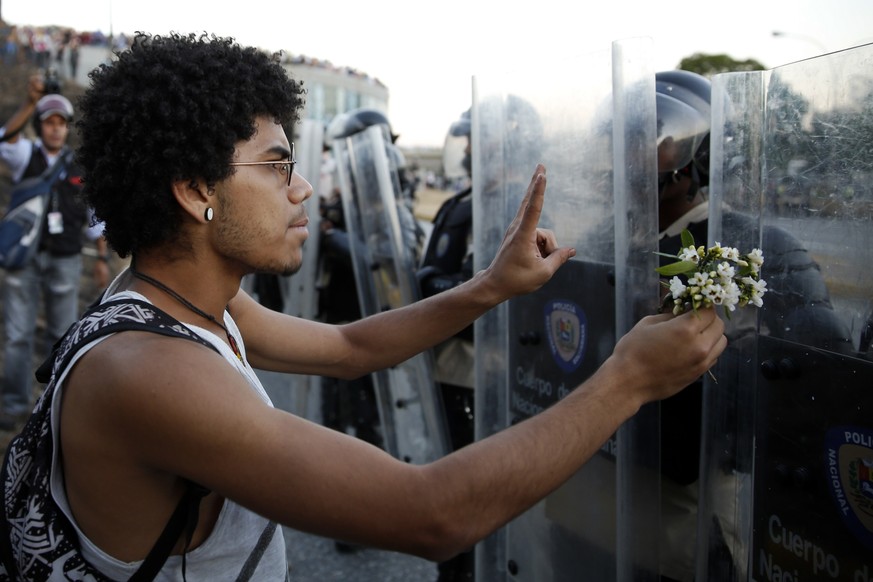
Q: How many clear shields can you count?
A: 4